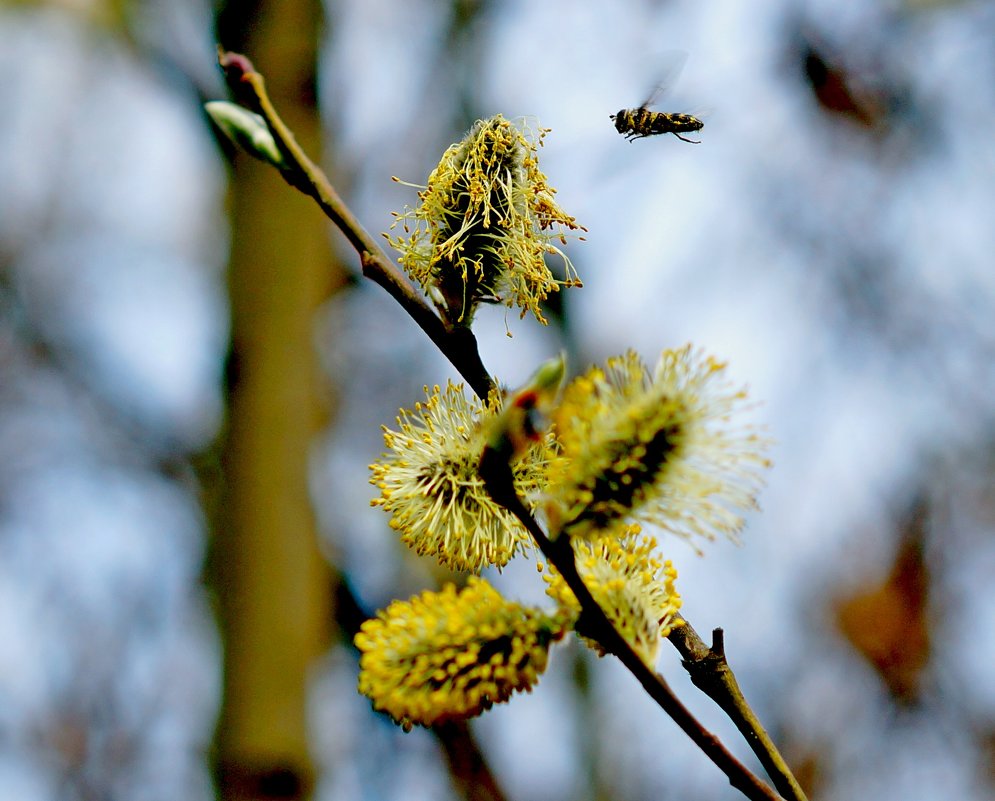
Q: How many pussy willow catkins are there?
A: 5